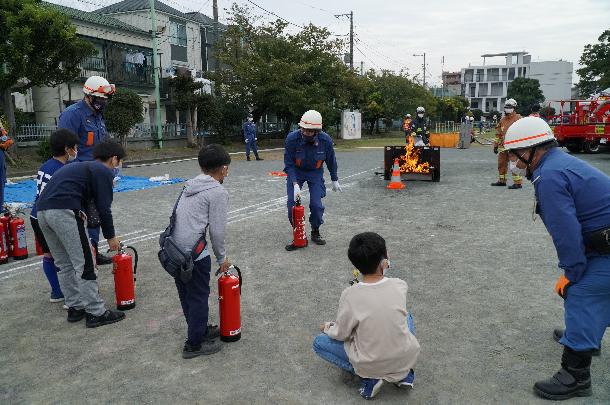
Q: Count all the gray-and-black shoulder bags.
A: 1